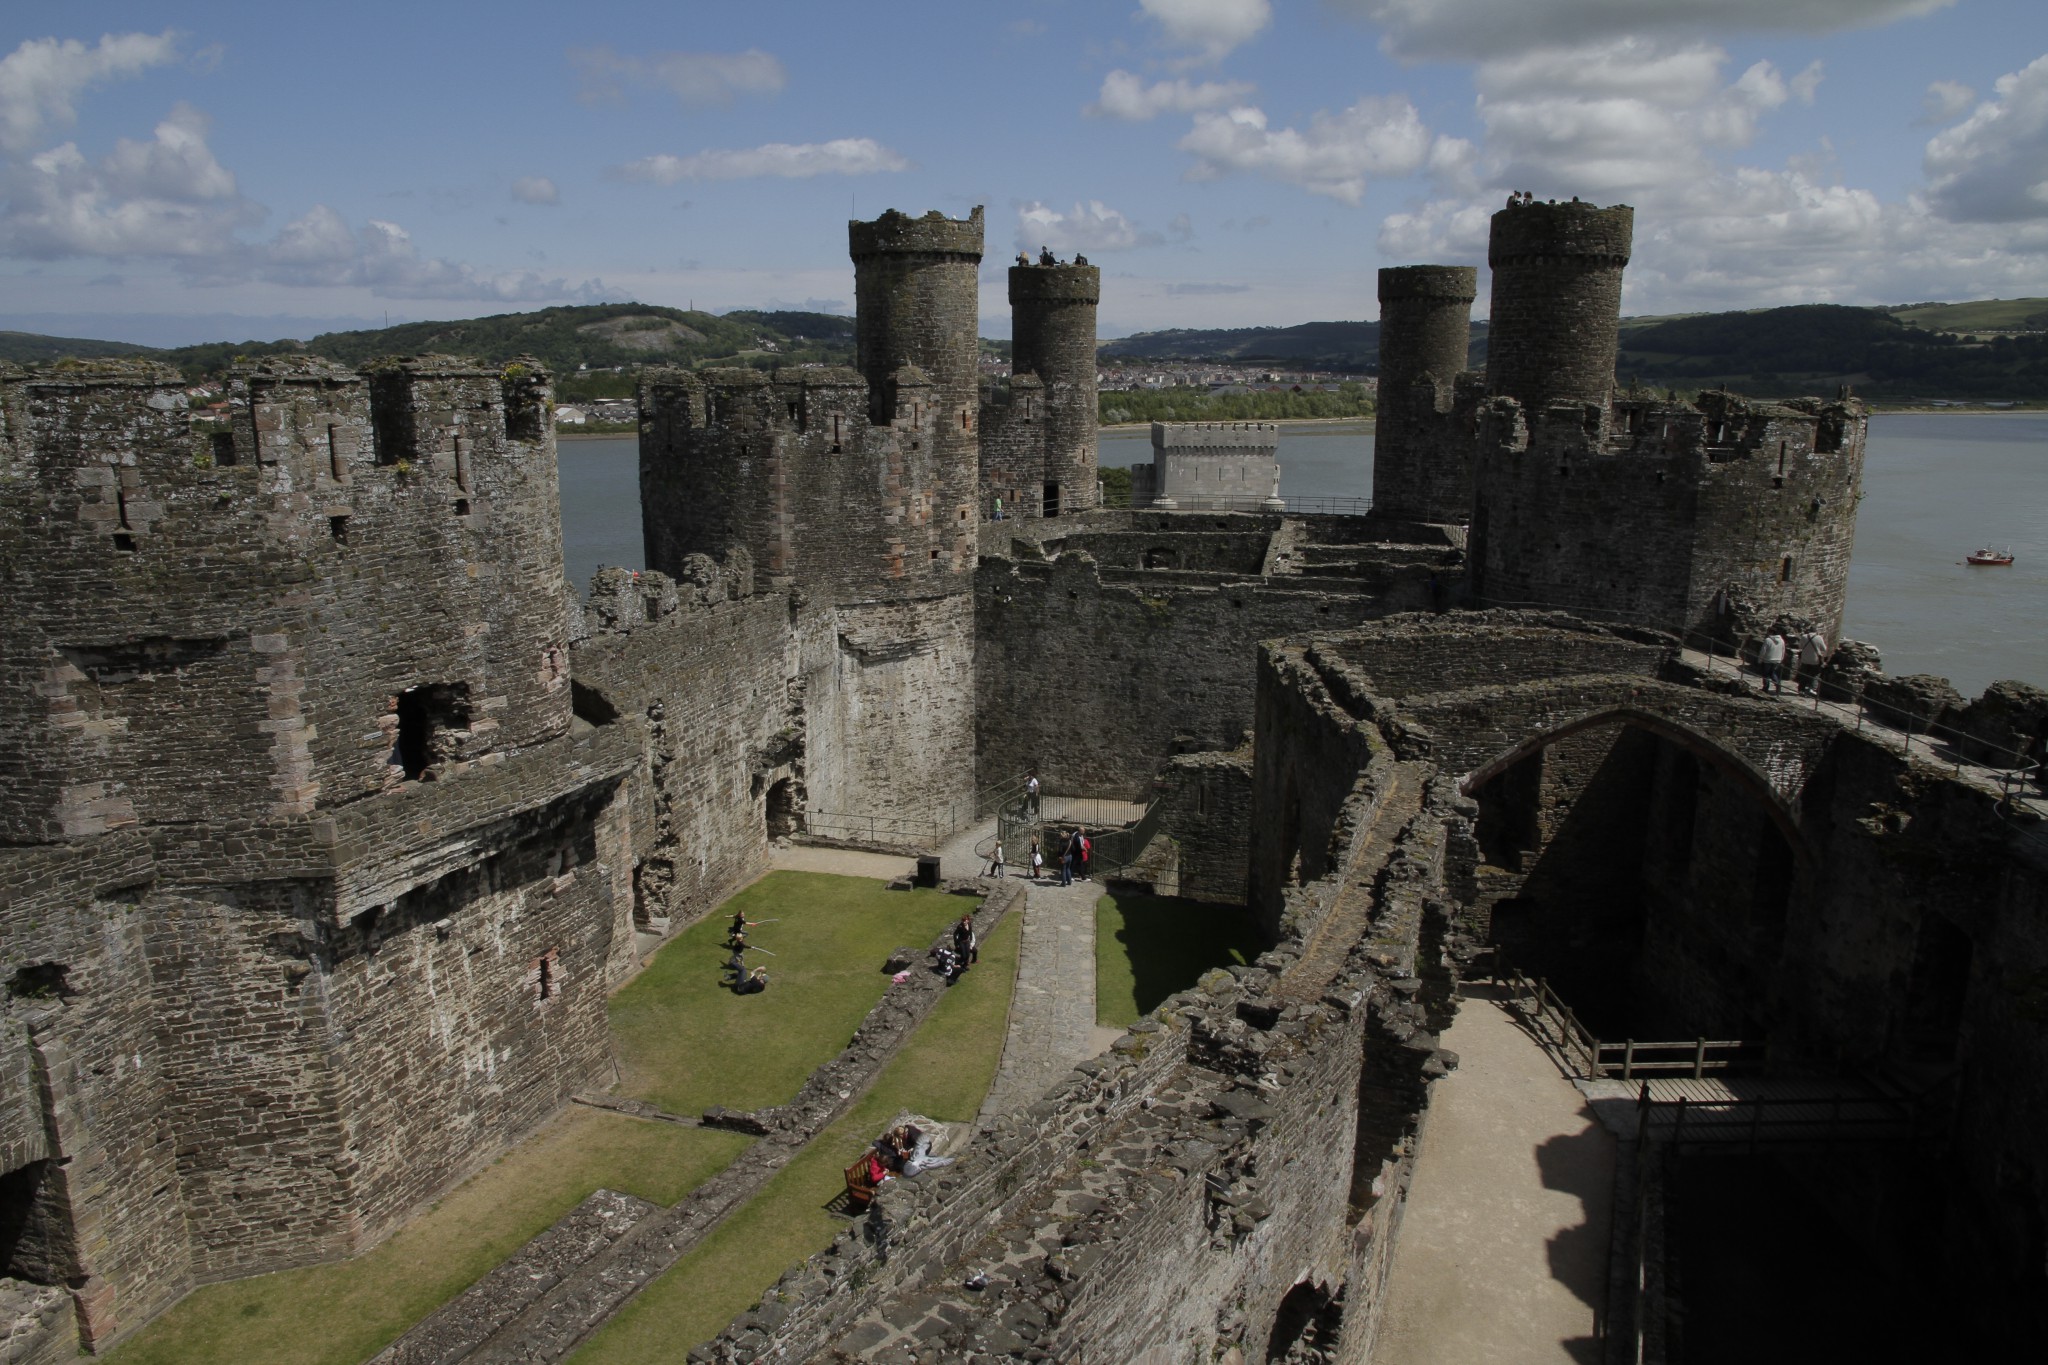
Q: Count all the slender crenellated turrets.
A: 4